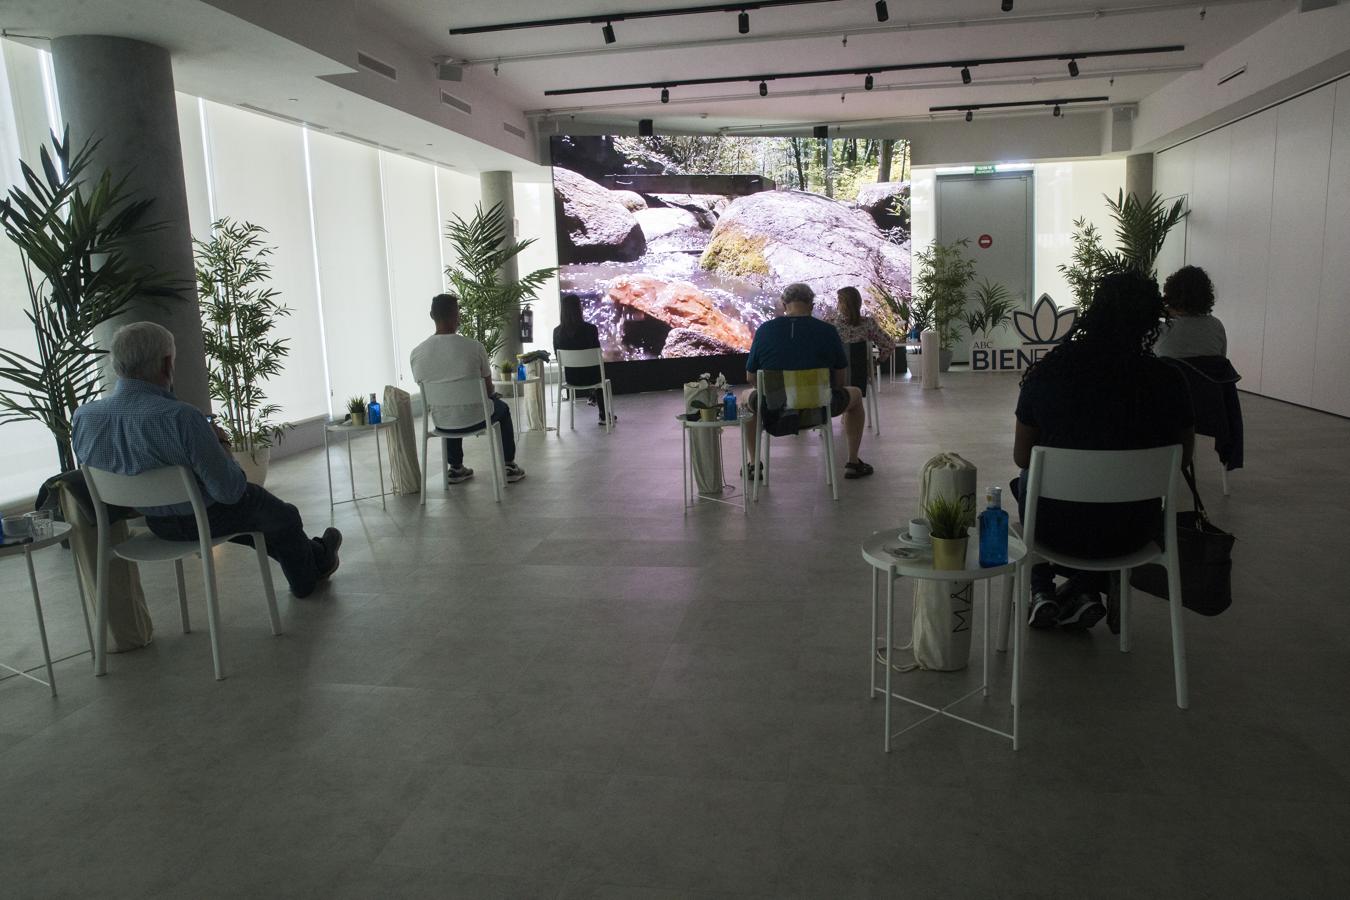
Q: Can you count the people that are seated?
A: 7